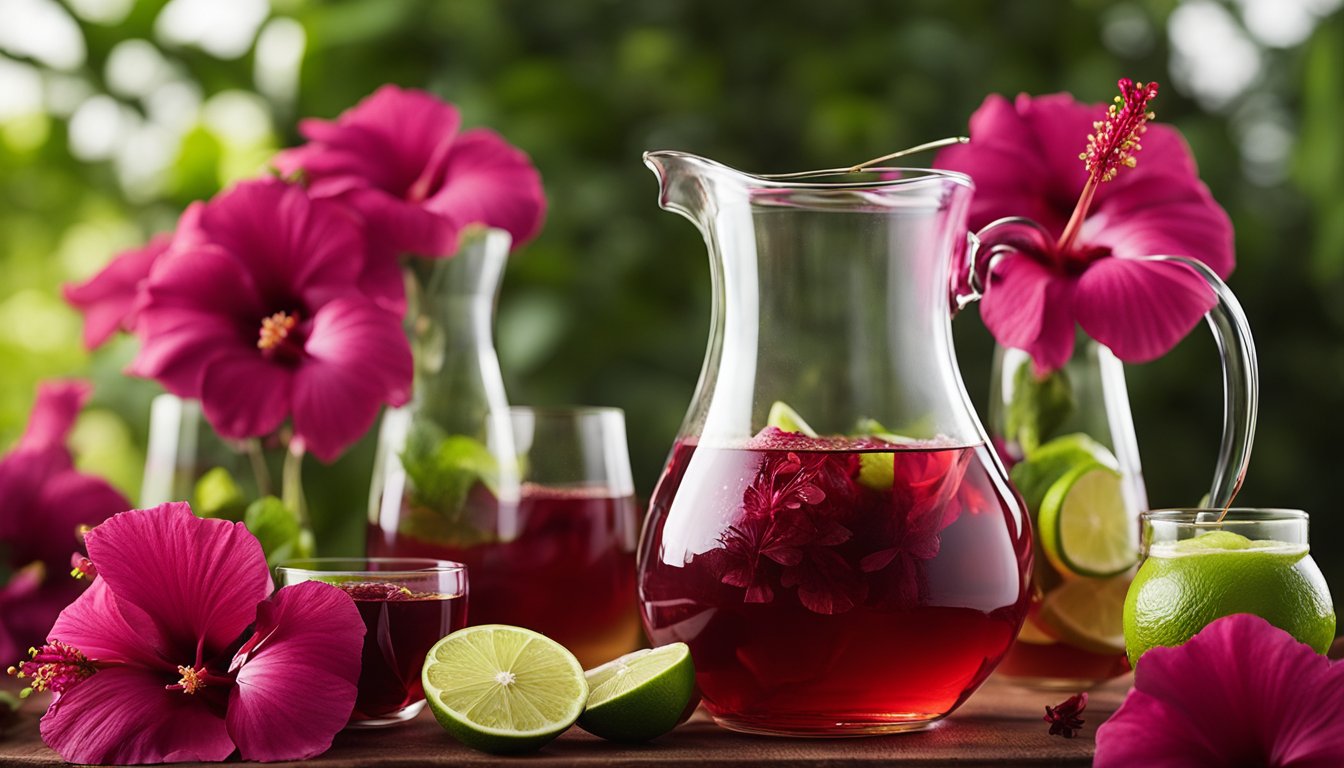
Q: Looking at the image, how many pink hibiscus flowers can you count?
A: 7